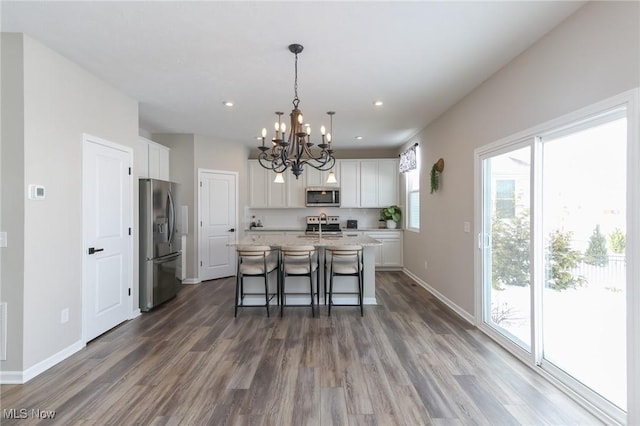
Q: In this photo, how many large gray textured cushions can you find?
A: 0